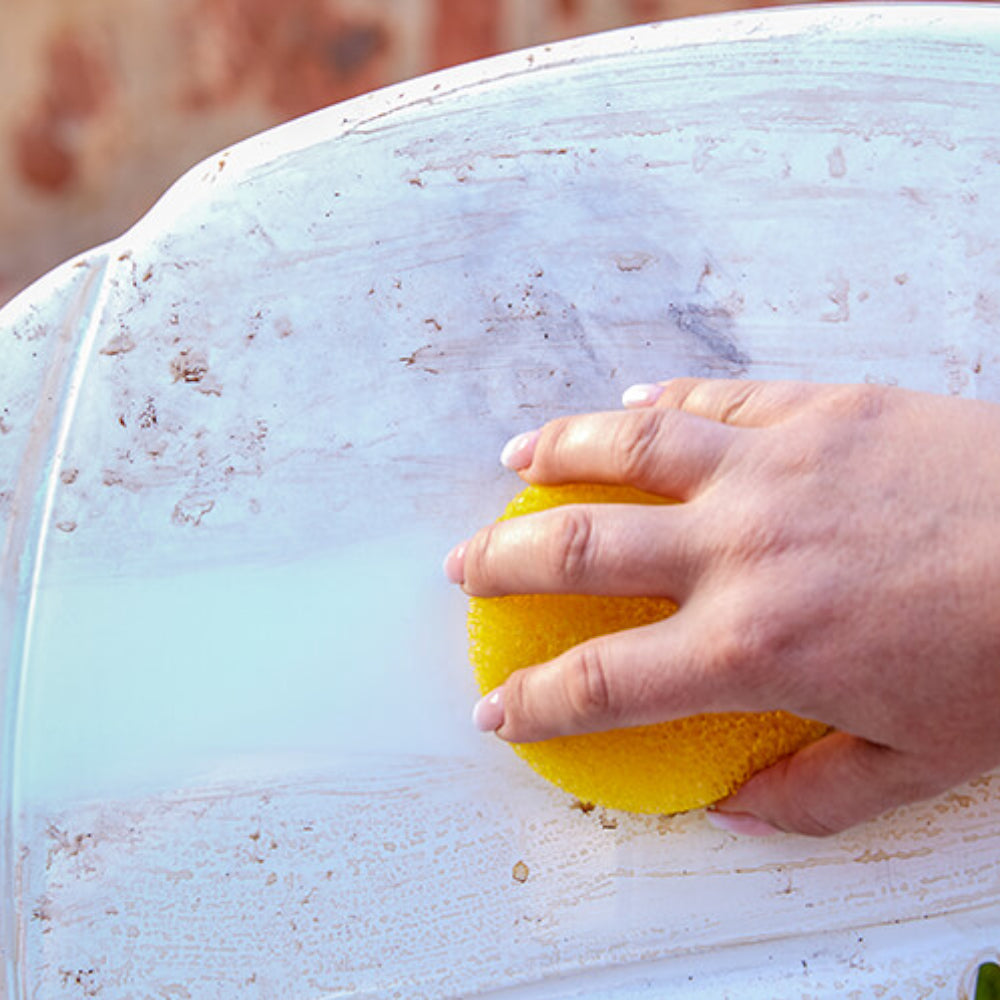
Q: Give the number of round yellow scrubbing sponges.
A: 1